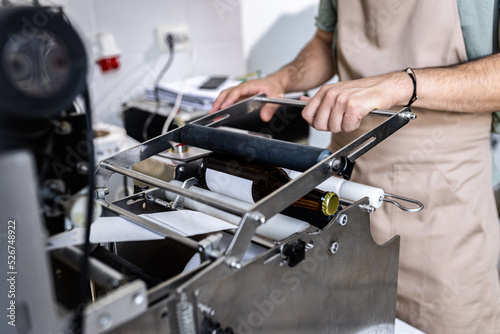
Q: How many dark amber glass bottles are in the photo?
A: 1